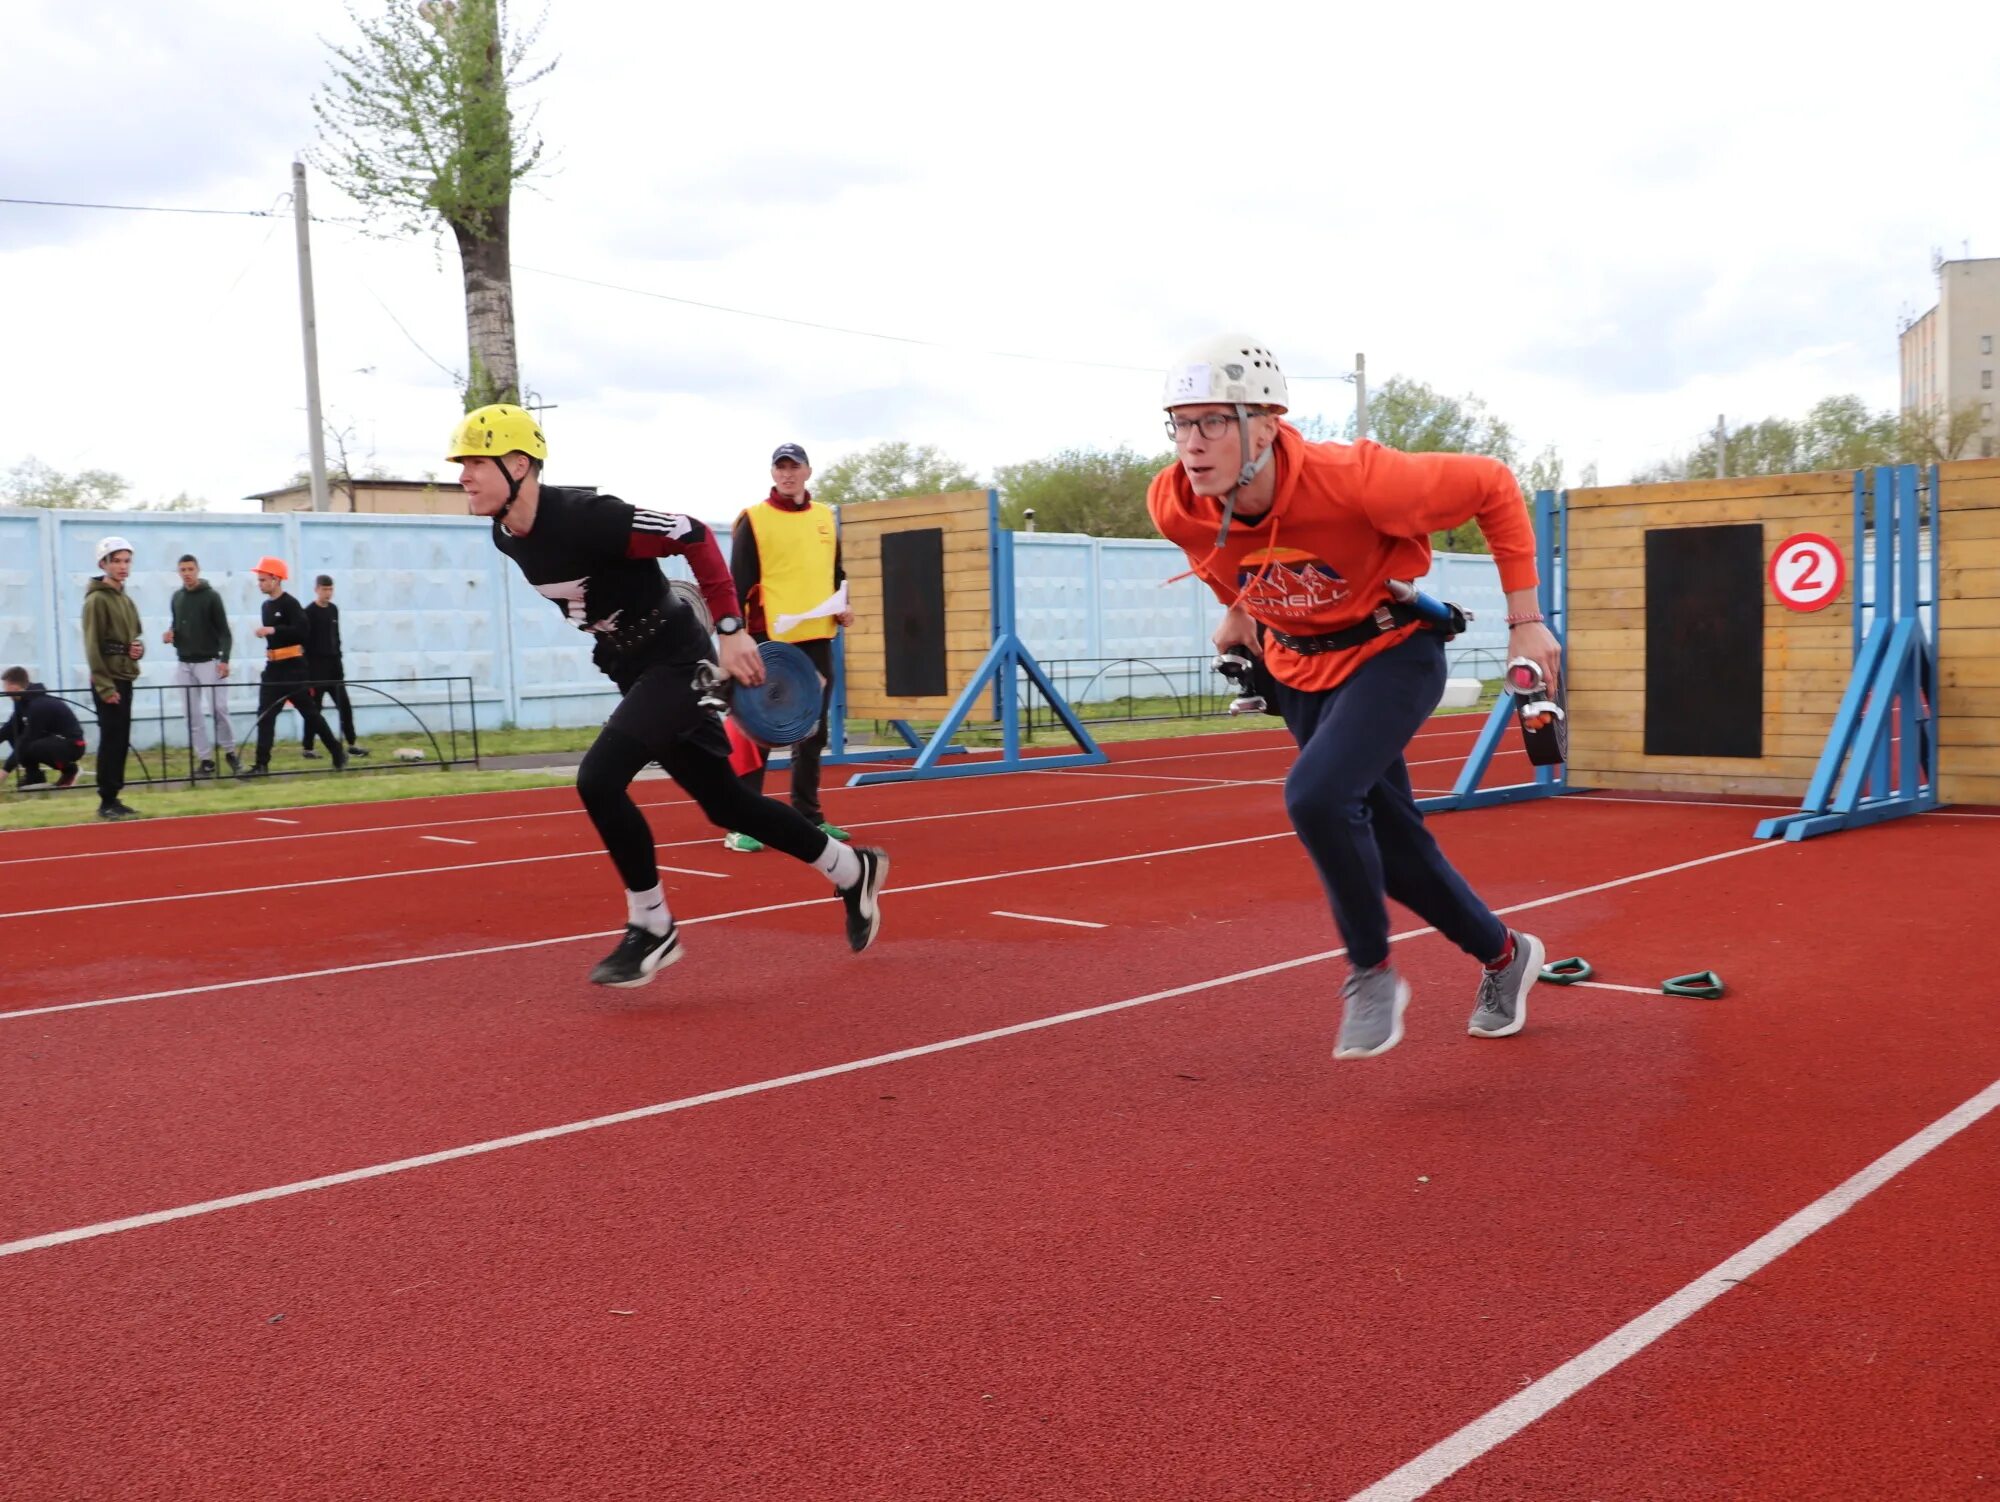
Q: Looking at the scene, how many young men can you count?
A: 8